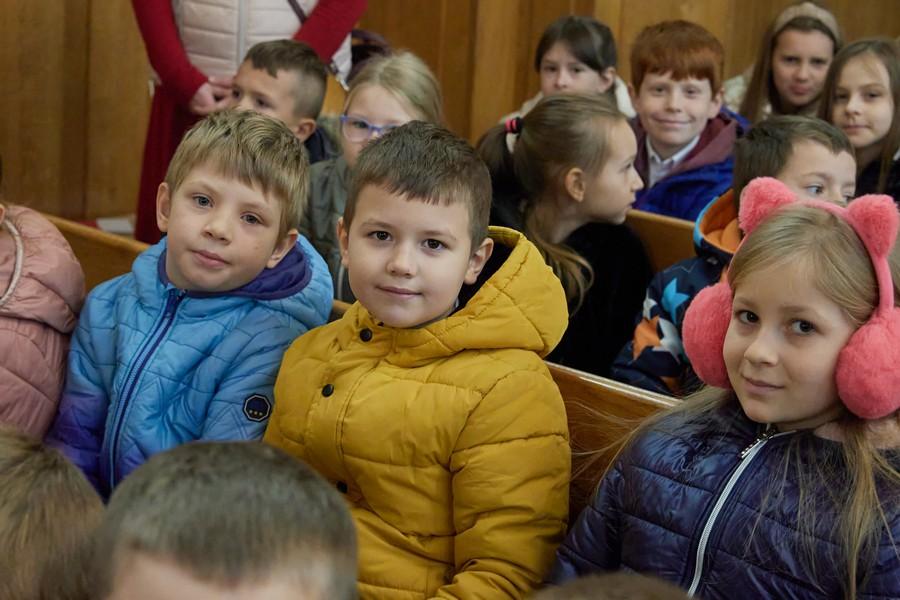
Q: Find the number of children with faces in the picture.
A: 11